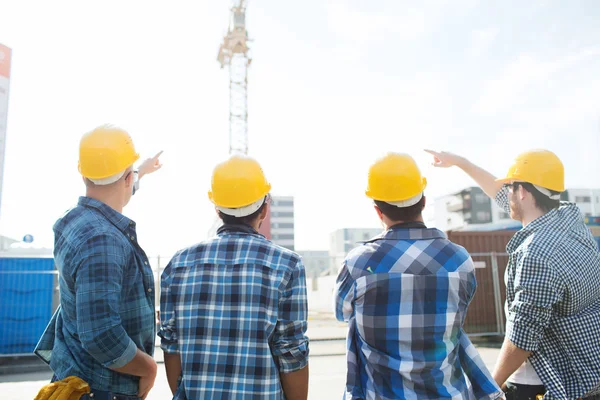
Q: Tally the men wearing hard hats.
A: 4